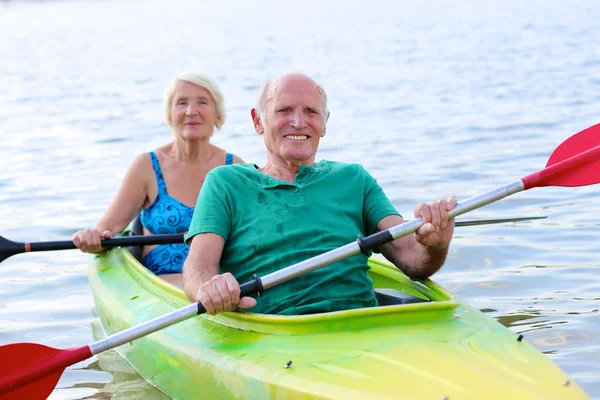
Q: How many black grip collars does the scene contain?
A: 2